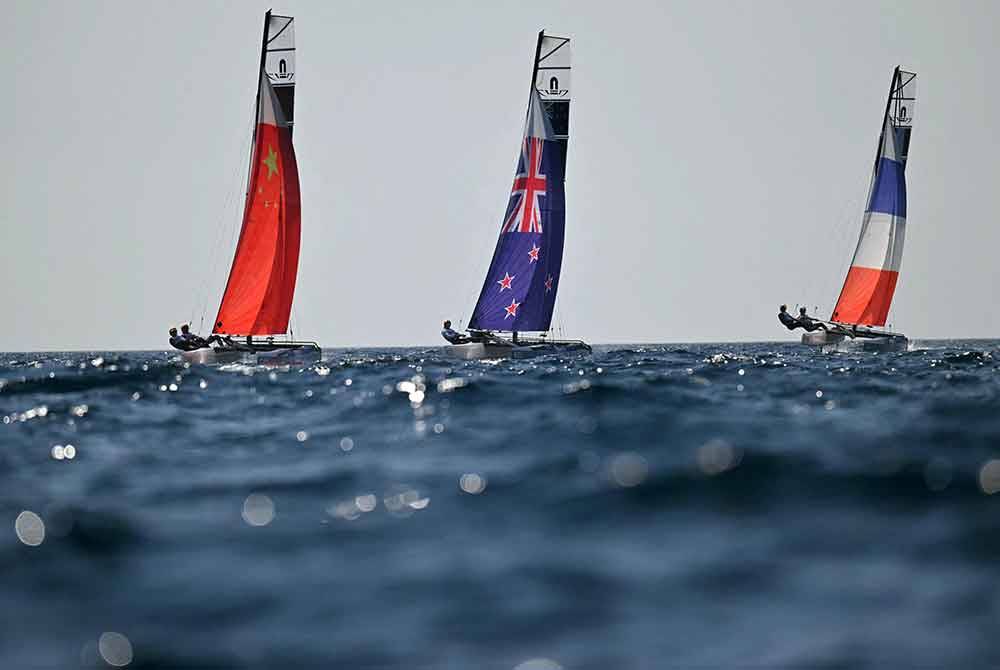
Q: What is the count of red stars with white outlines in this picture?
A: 4